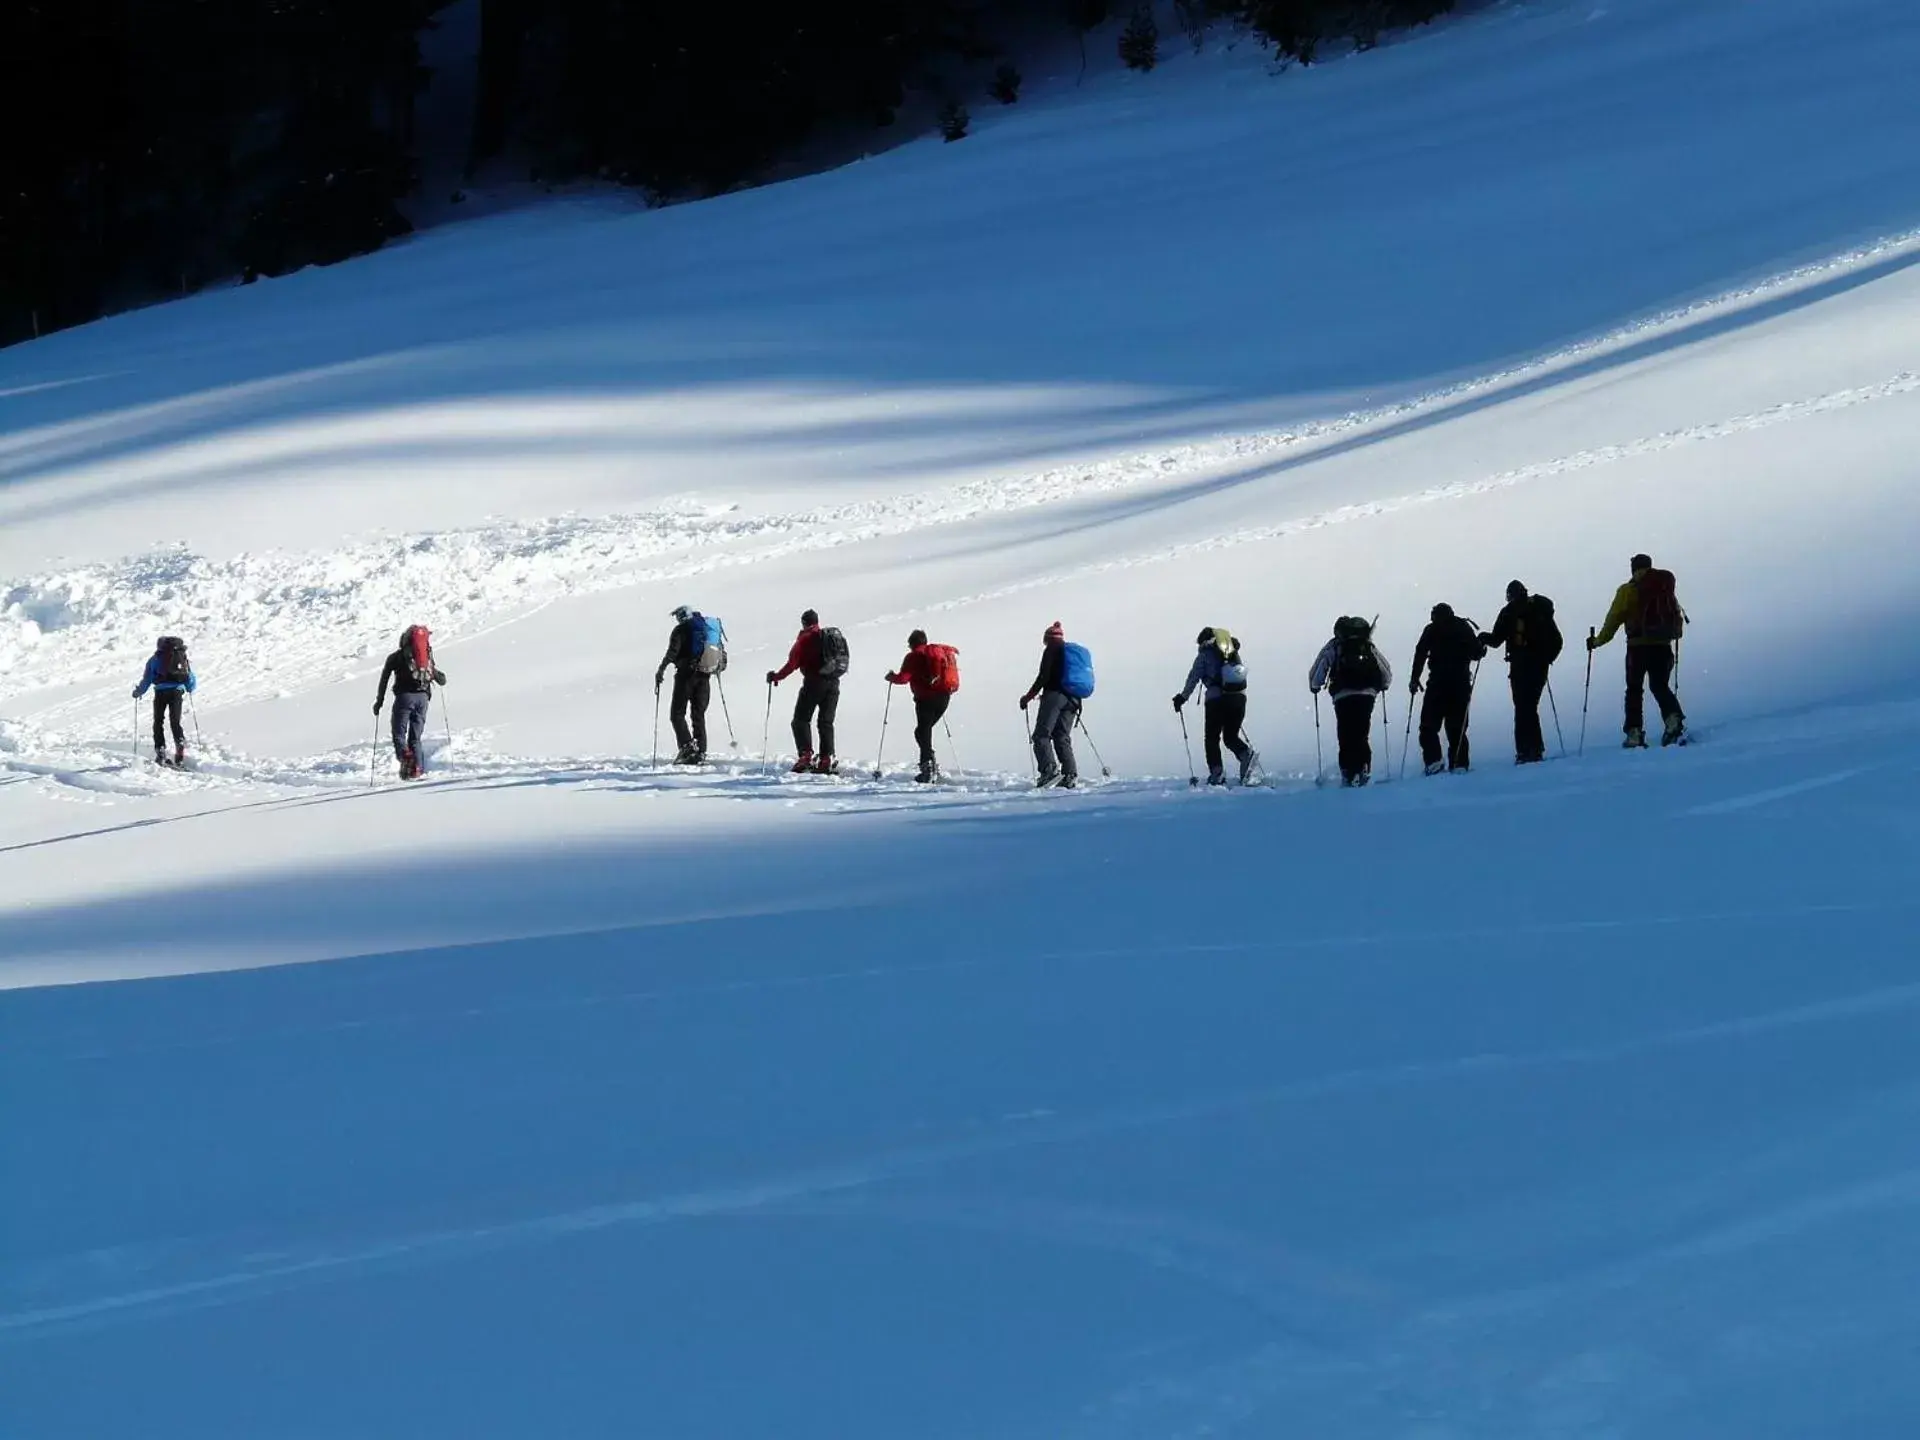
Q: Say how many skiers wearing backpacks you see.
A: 11